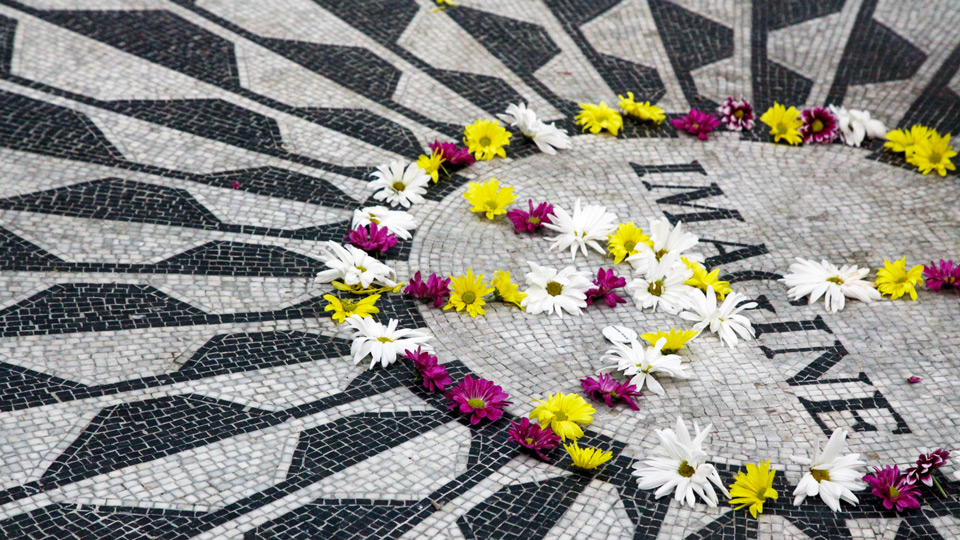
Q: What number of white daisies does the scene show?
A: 15